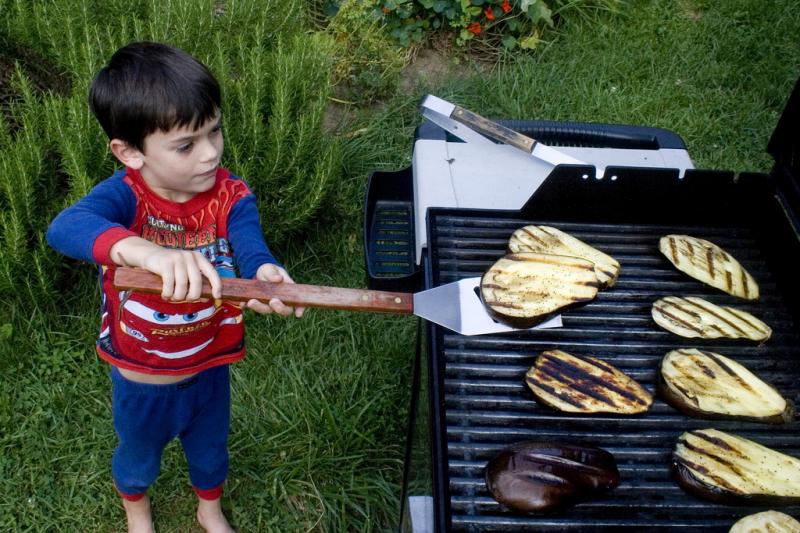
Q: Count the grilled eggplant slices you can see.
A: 9